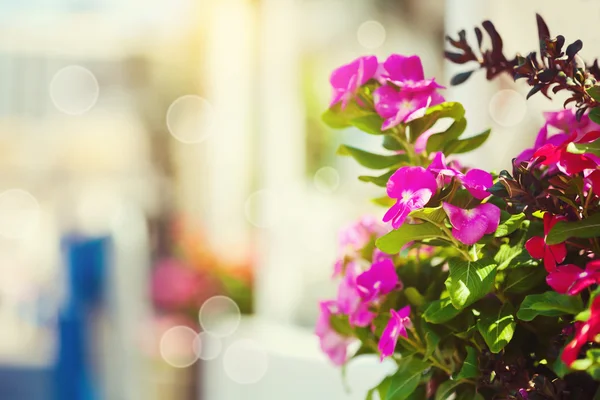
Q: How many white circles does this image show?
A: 11